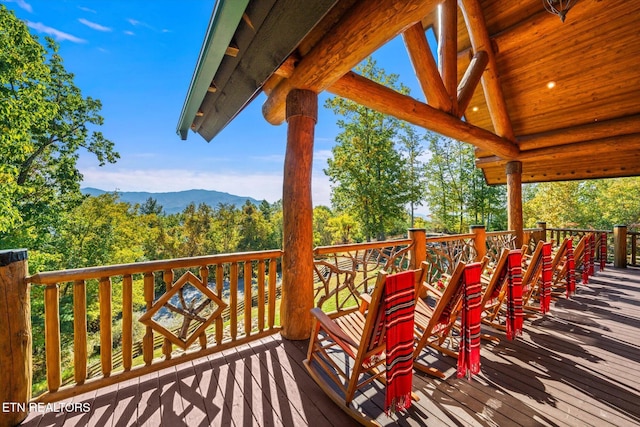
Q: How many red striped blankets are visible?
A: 8